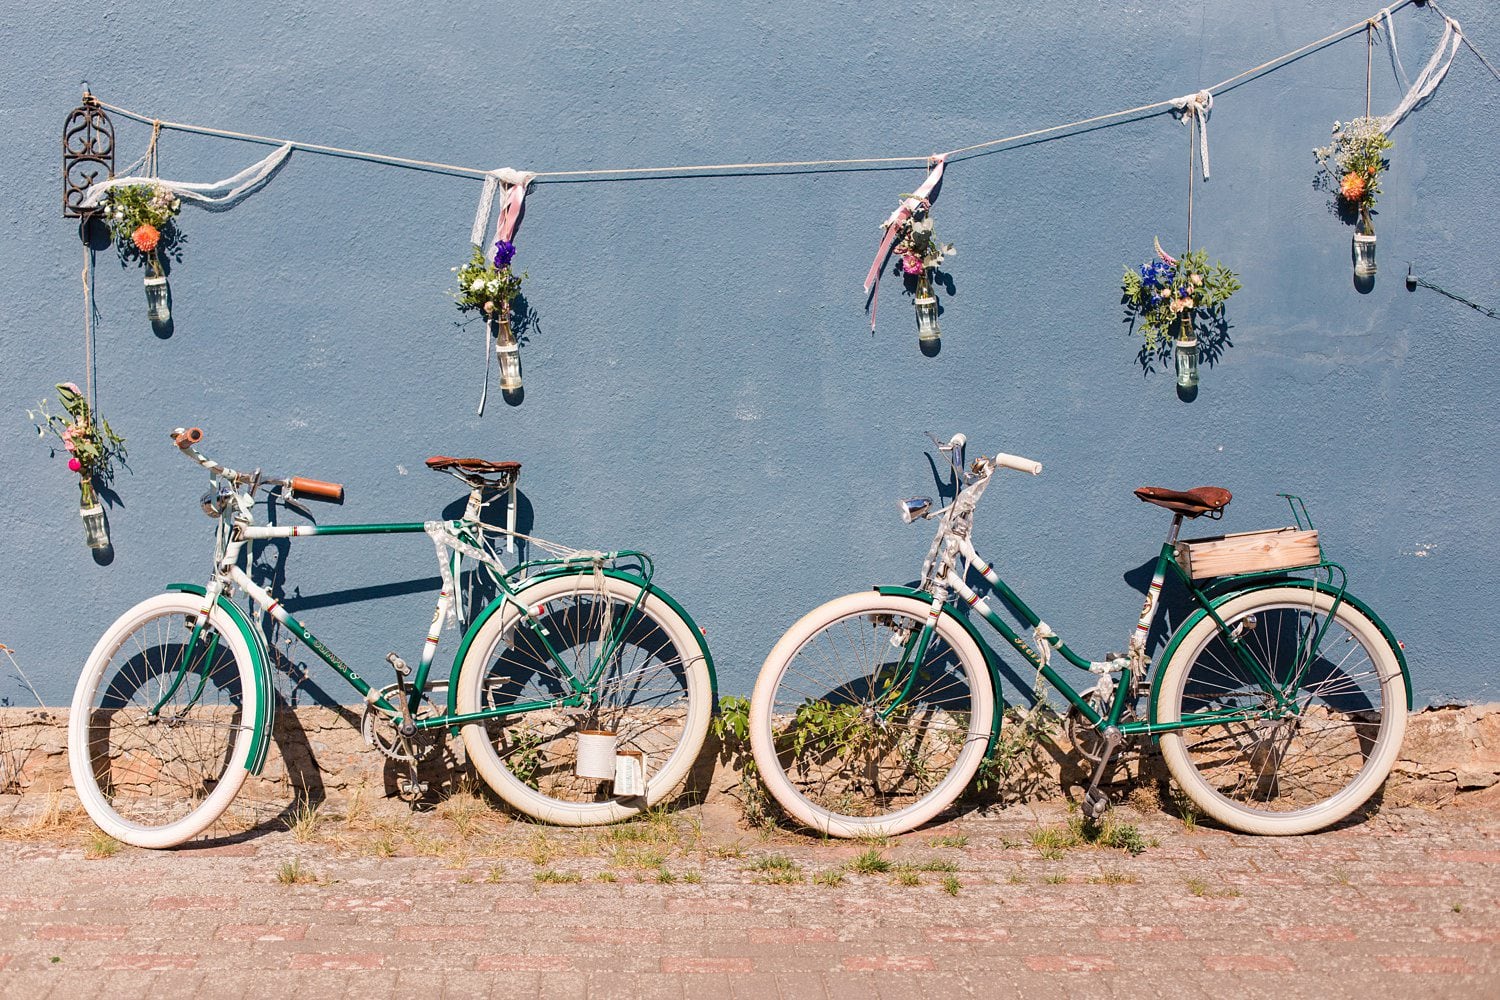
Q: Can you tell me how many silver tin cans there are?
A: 2